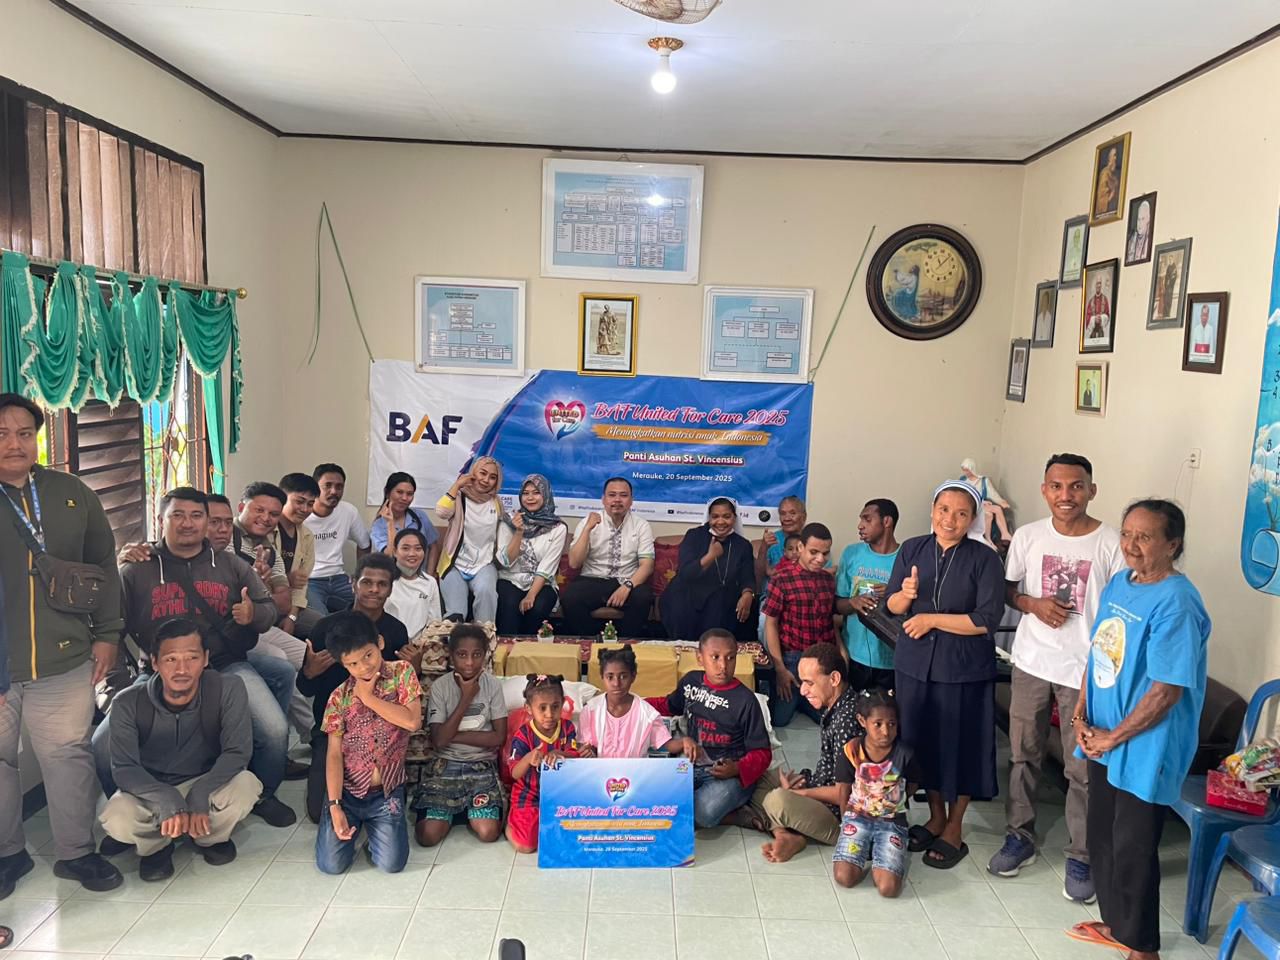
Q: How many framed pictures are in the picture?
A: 13